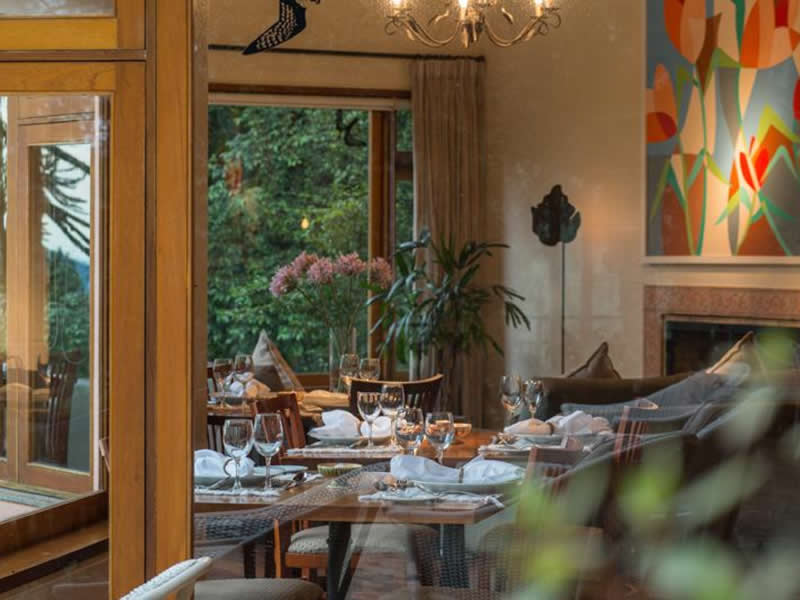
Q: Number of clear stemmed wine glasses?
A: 12